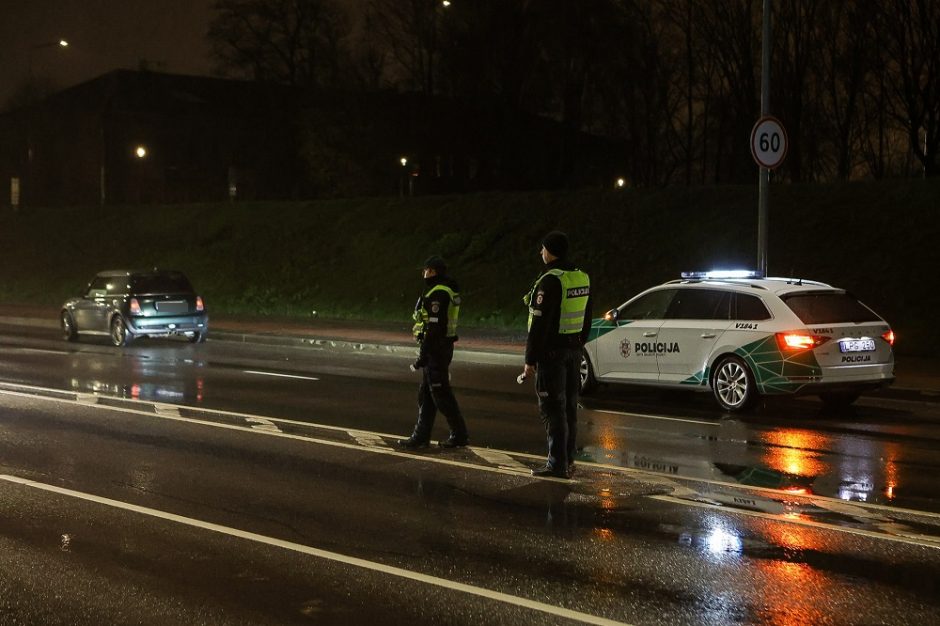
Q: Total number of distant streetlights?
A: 5